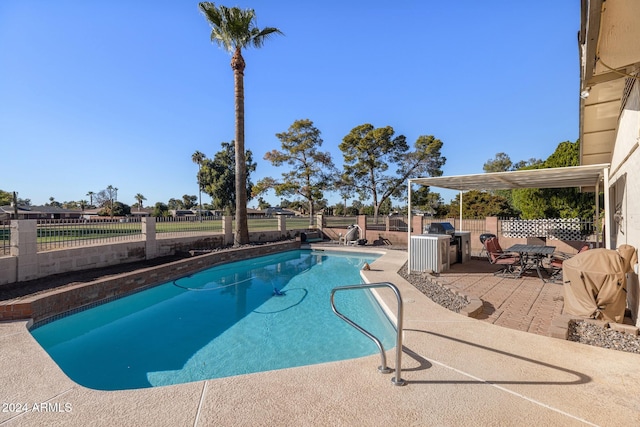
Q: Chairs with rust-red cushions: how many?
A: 2